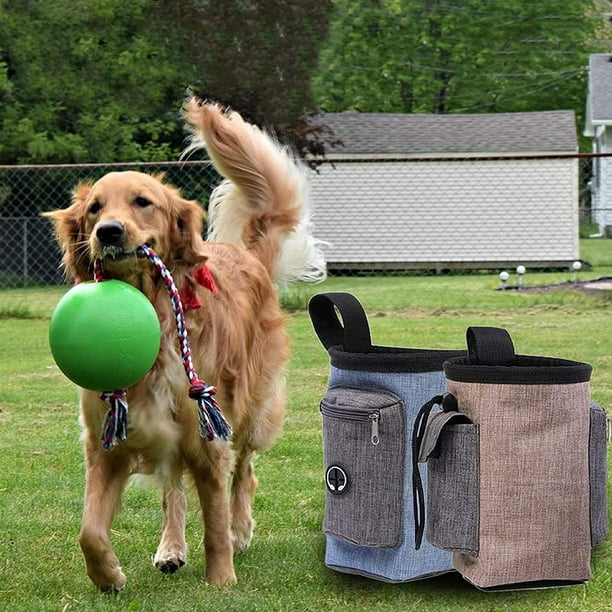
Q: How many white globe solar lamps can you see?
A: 3